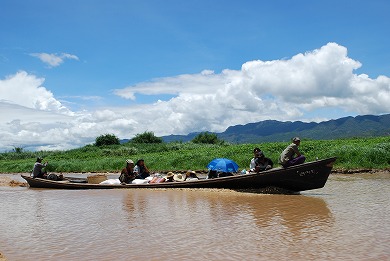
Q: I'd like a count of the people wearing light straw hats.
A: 2